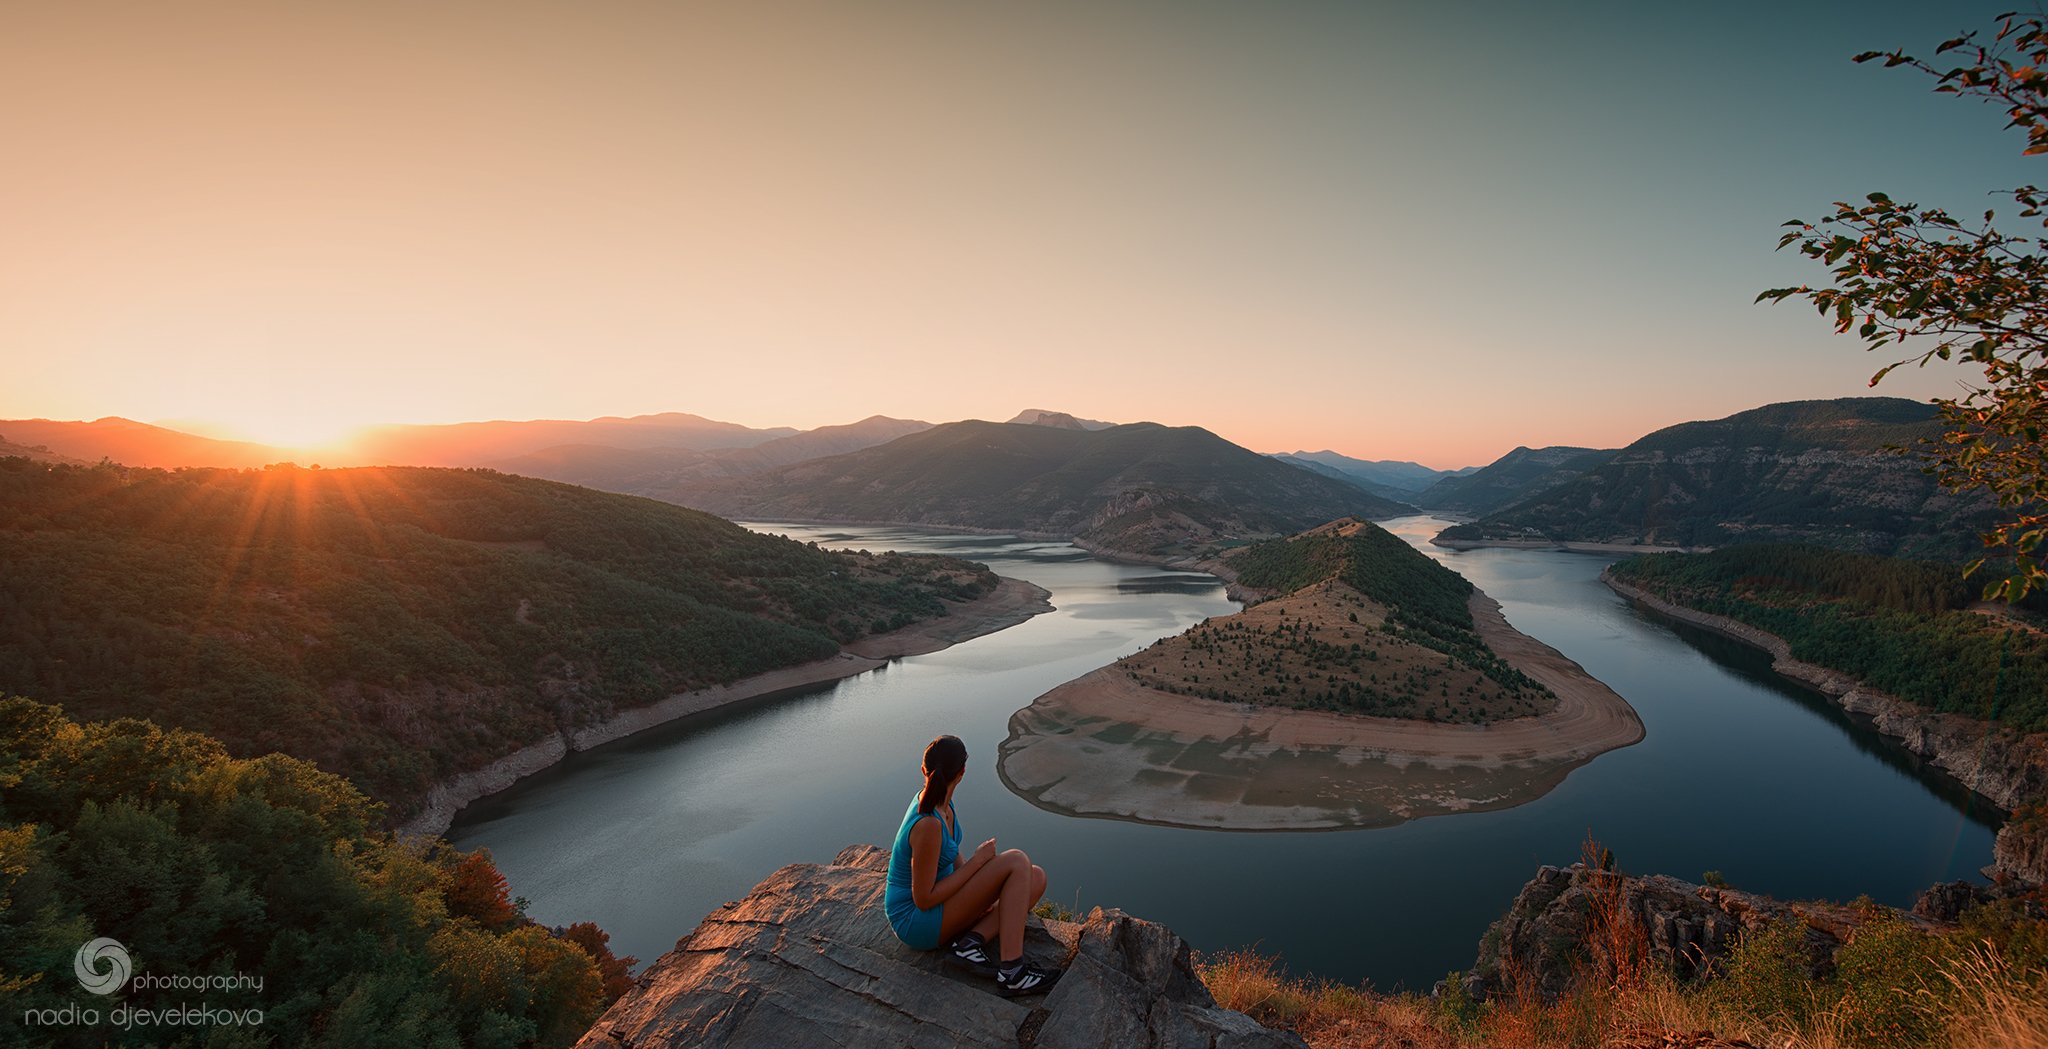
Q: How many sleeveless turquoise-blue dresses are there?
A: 1